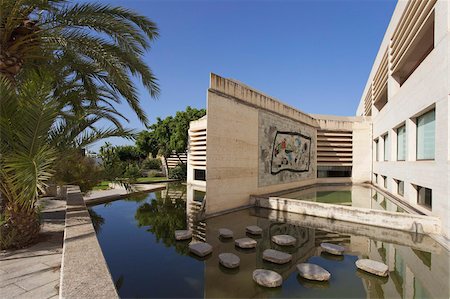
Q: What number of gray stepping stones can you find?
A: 12